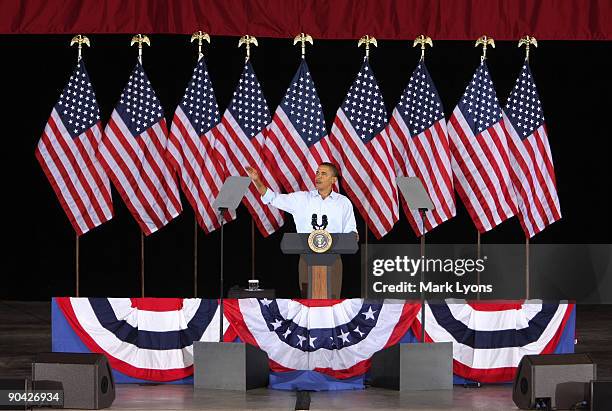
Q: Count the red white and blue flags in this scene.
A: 9